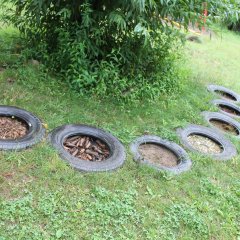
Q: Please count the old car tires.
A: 7